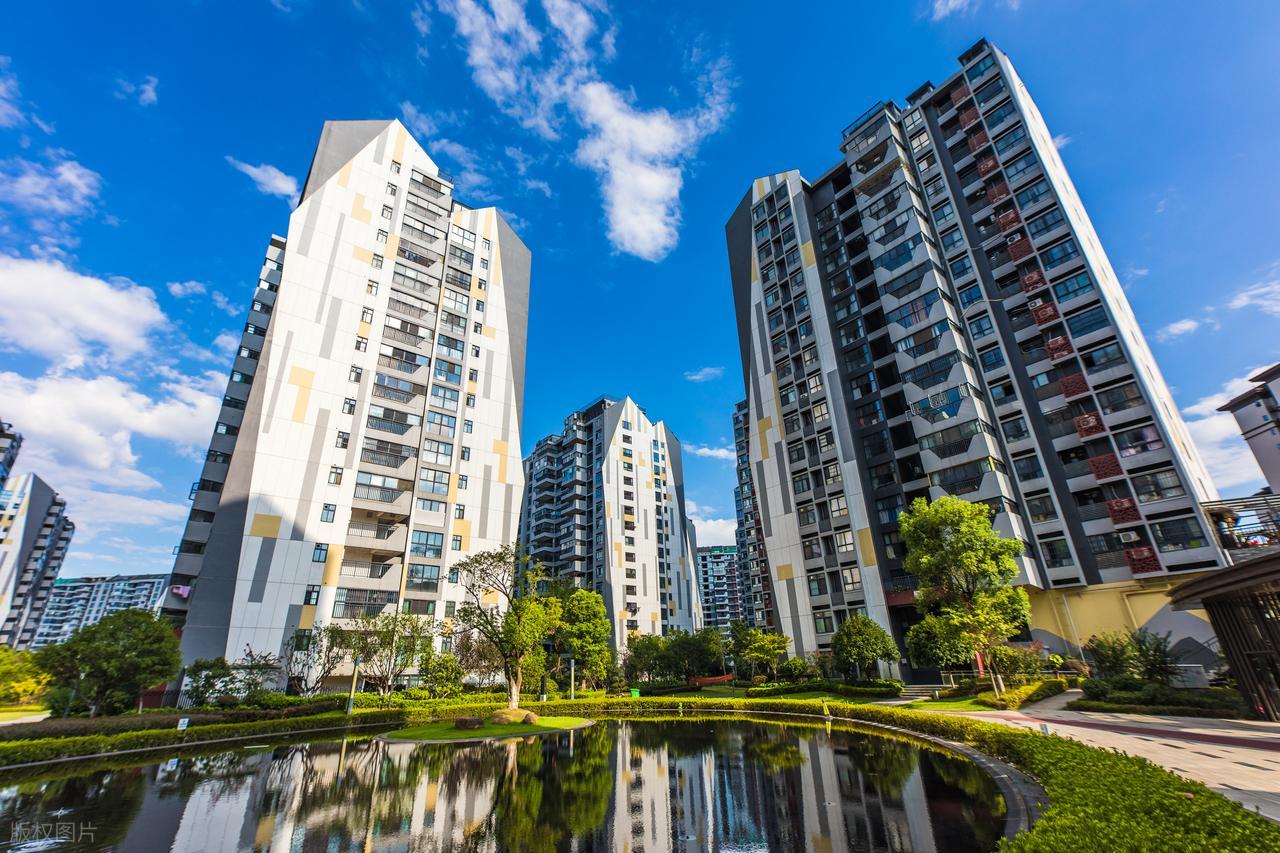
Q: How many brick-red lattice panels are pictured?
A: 15